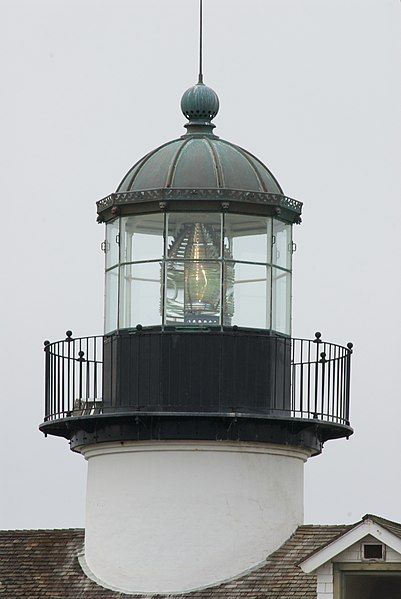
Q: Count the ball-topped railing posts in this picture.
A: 8